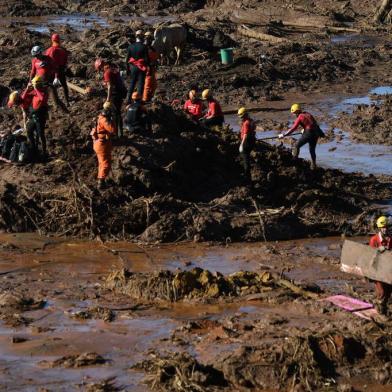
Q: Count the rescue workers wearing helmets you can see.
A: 14